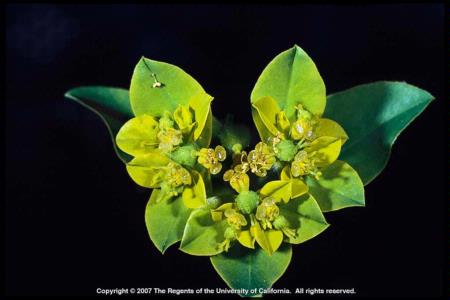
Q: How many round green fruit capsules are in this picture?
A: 3